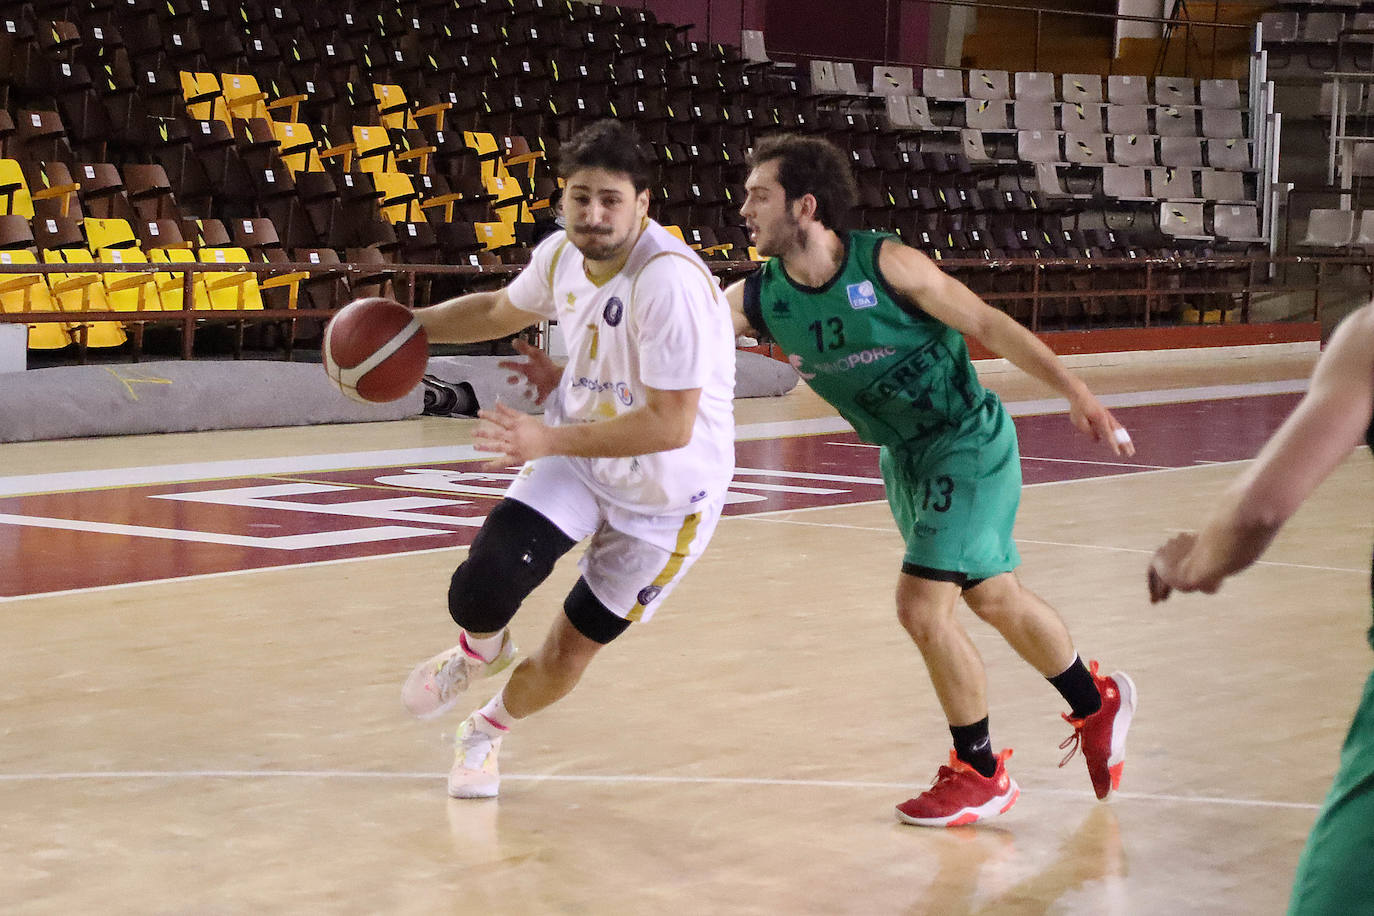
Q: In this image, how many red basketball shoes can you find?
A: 2